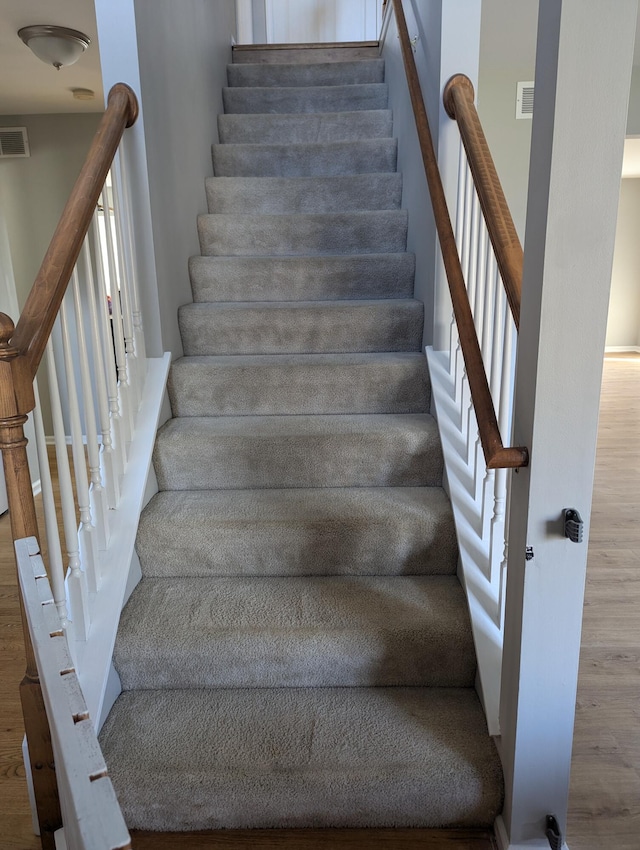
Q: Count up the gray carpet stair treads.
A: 13